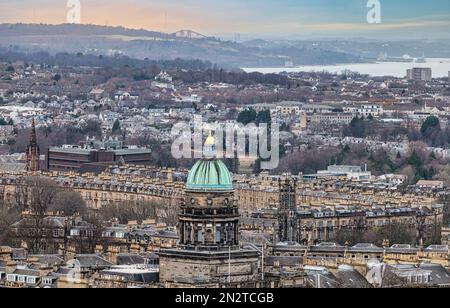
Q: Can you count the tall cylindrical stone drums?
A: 1